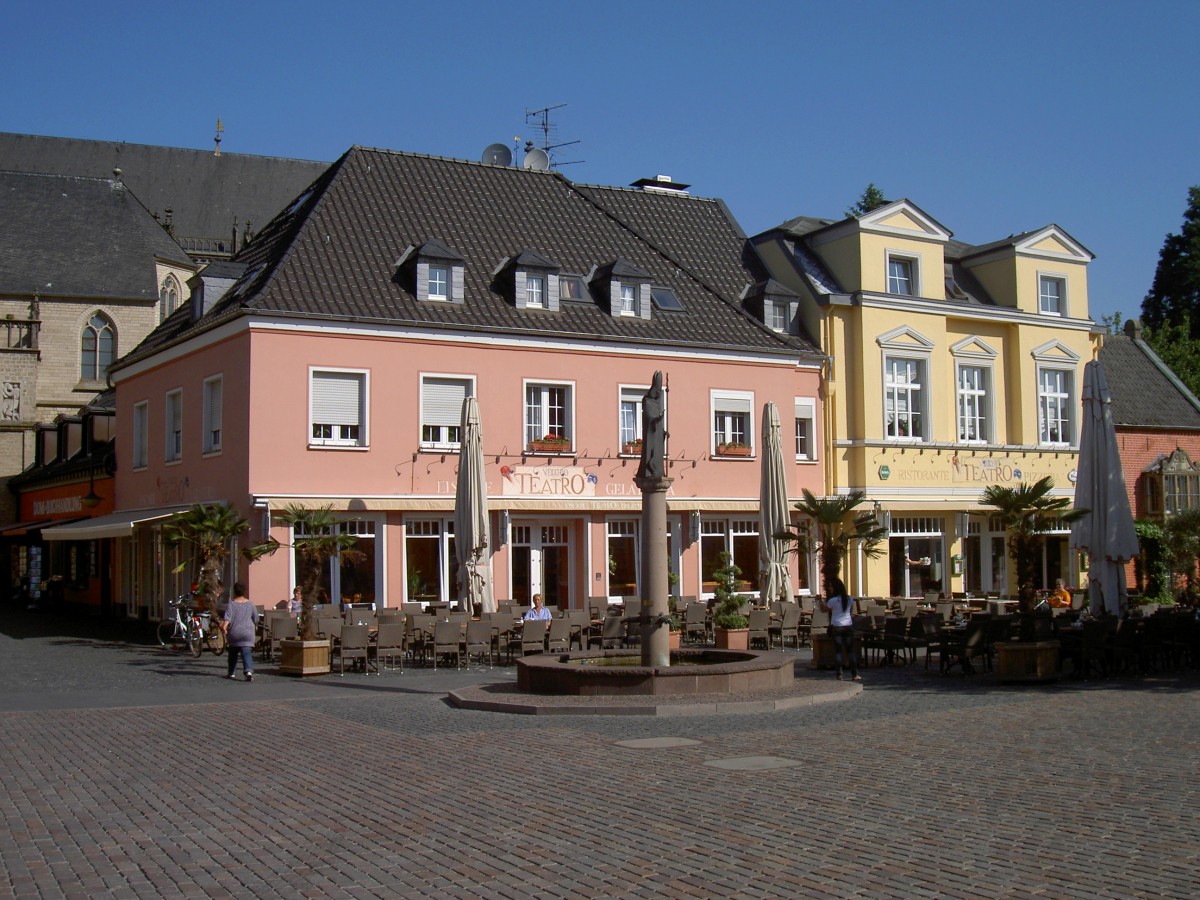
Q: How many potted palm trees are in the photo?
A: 4